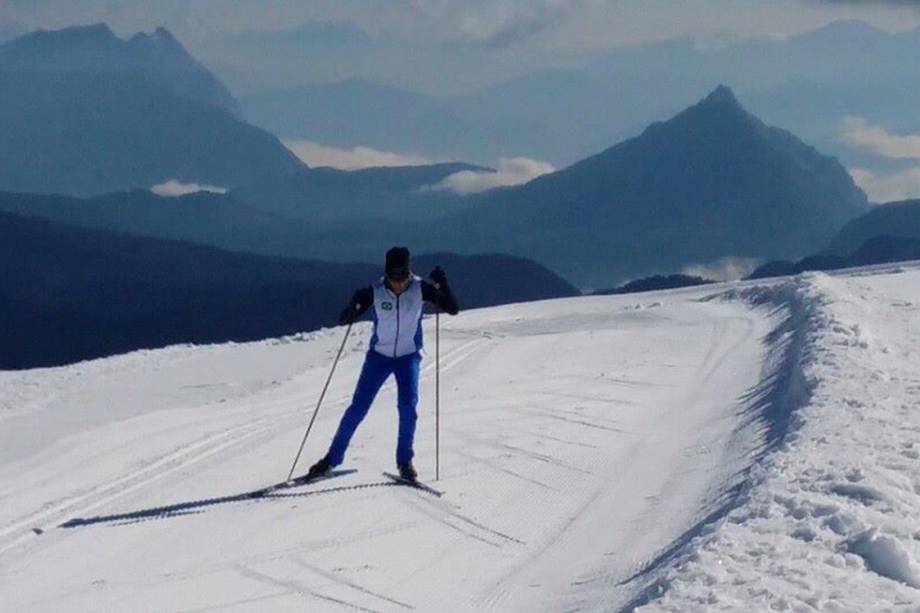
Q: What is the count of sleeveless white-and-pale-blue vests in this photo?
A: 1